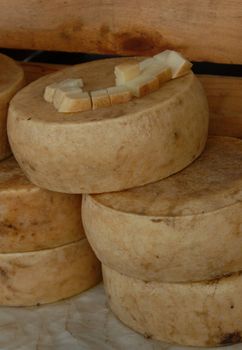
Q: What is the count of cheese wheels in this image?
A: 6